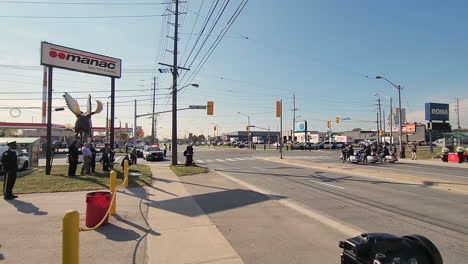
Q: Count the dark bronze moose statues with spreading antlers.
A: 1